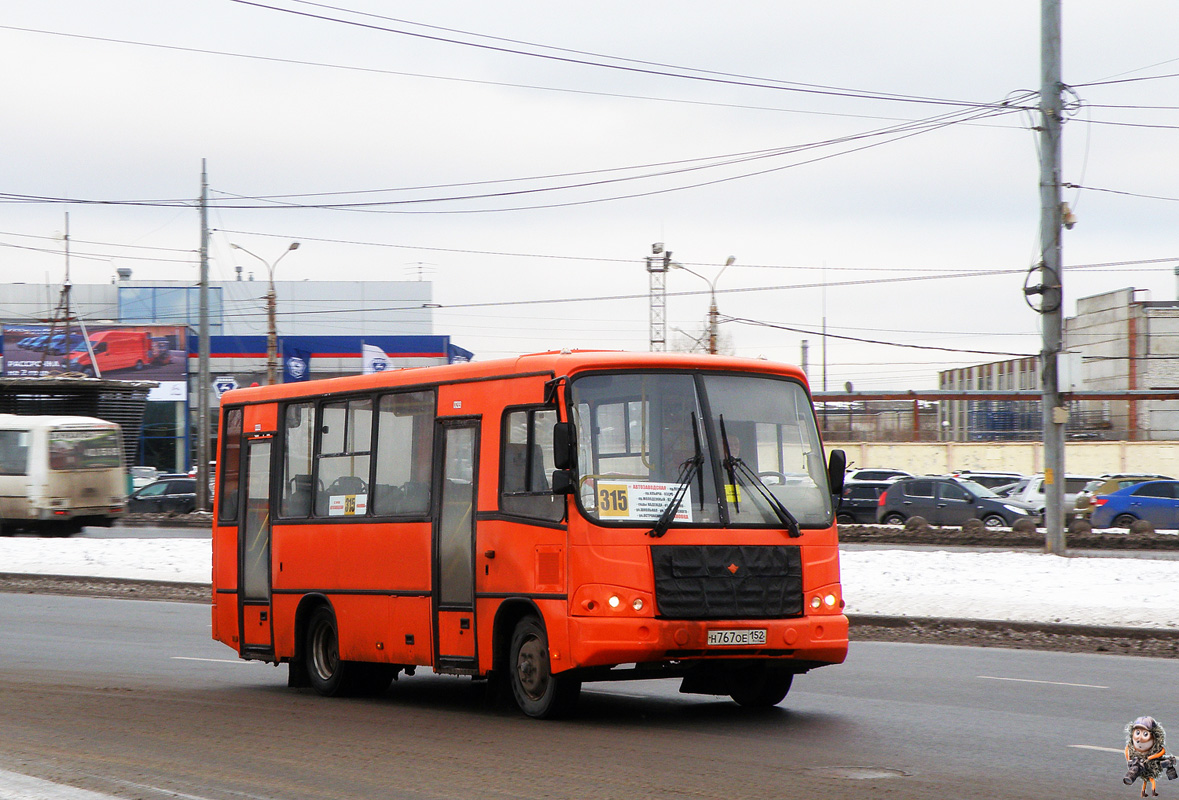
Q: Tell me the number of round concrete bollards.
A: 5